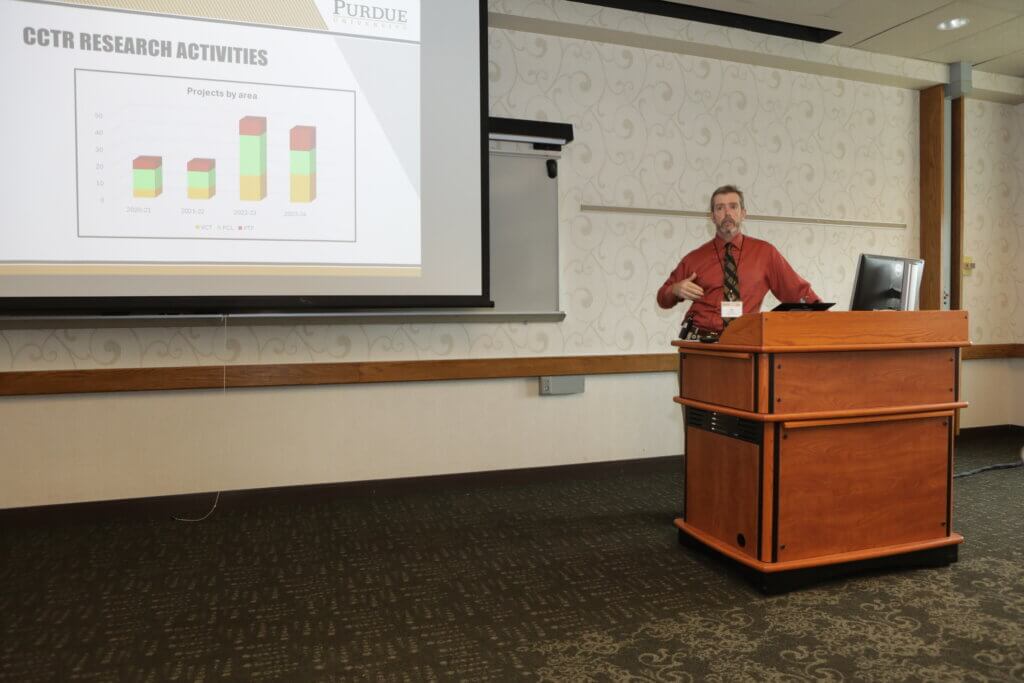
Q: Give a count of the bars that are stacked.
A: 4